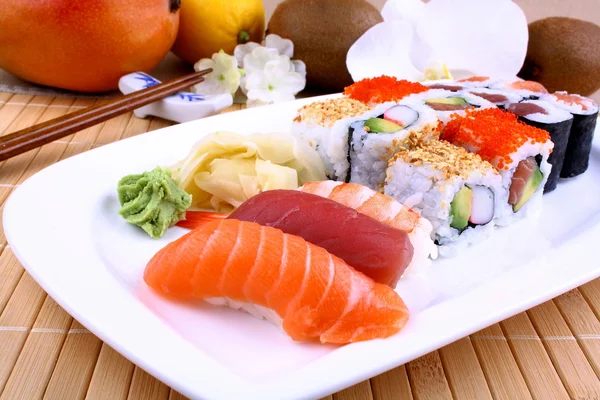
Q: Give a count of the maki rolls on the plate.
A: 12